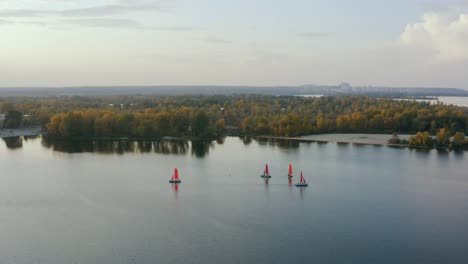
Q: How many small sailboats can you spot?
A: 4